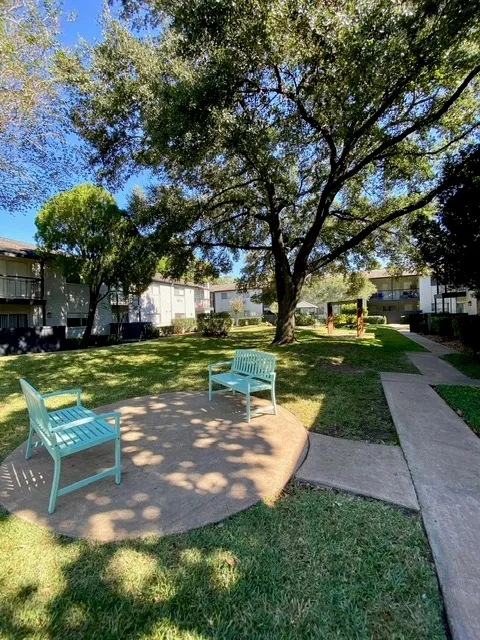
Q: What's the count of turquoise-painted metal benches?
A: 2